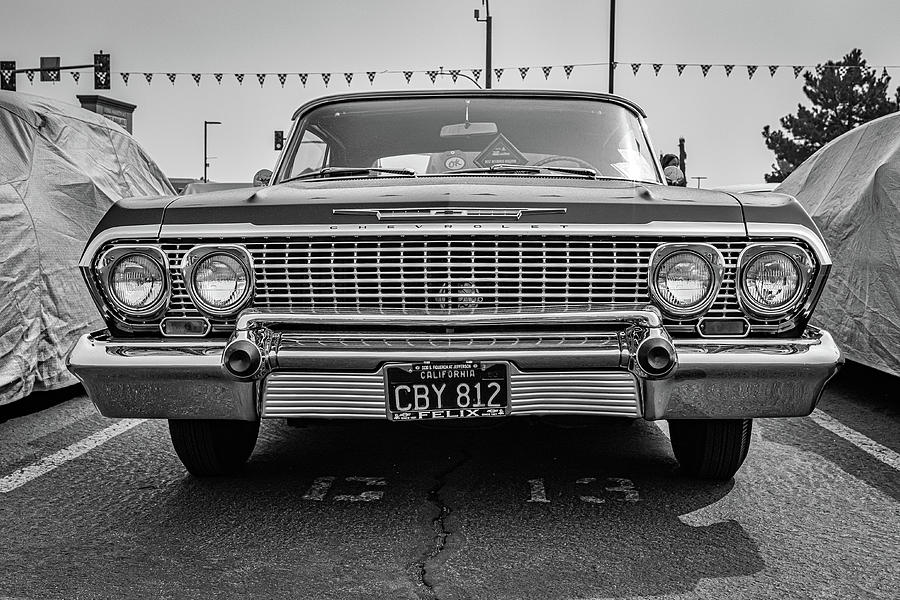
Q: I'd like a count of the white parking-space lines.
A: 2